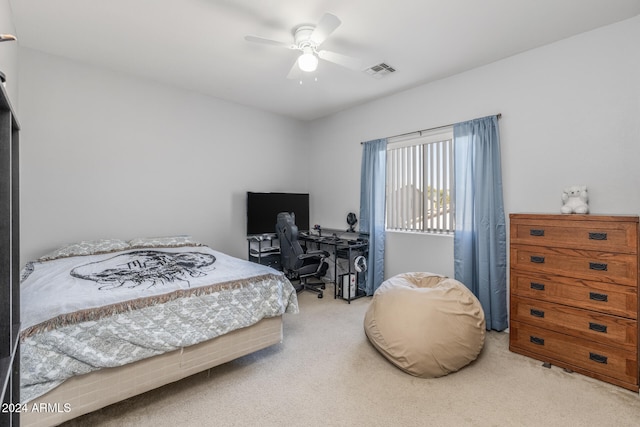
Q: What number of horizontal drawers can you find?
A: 5